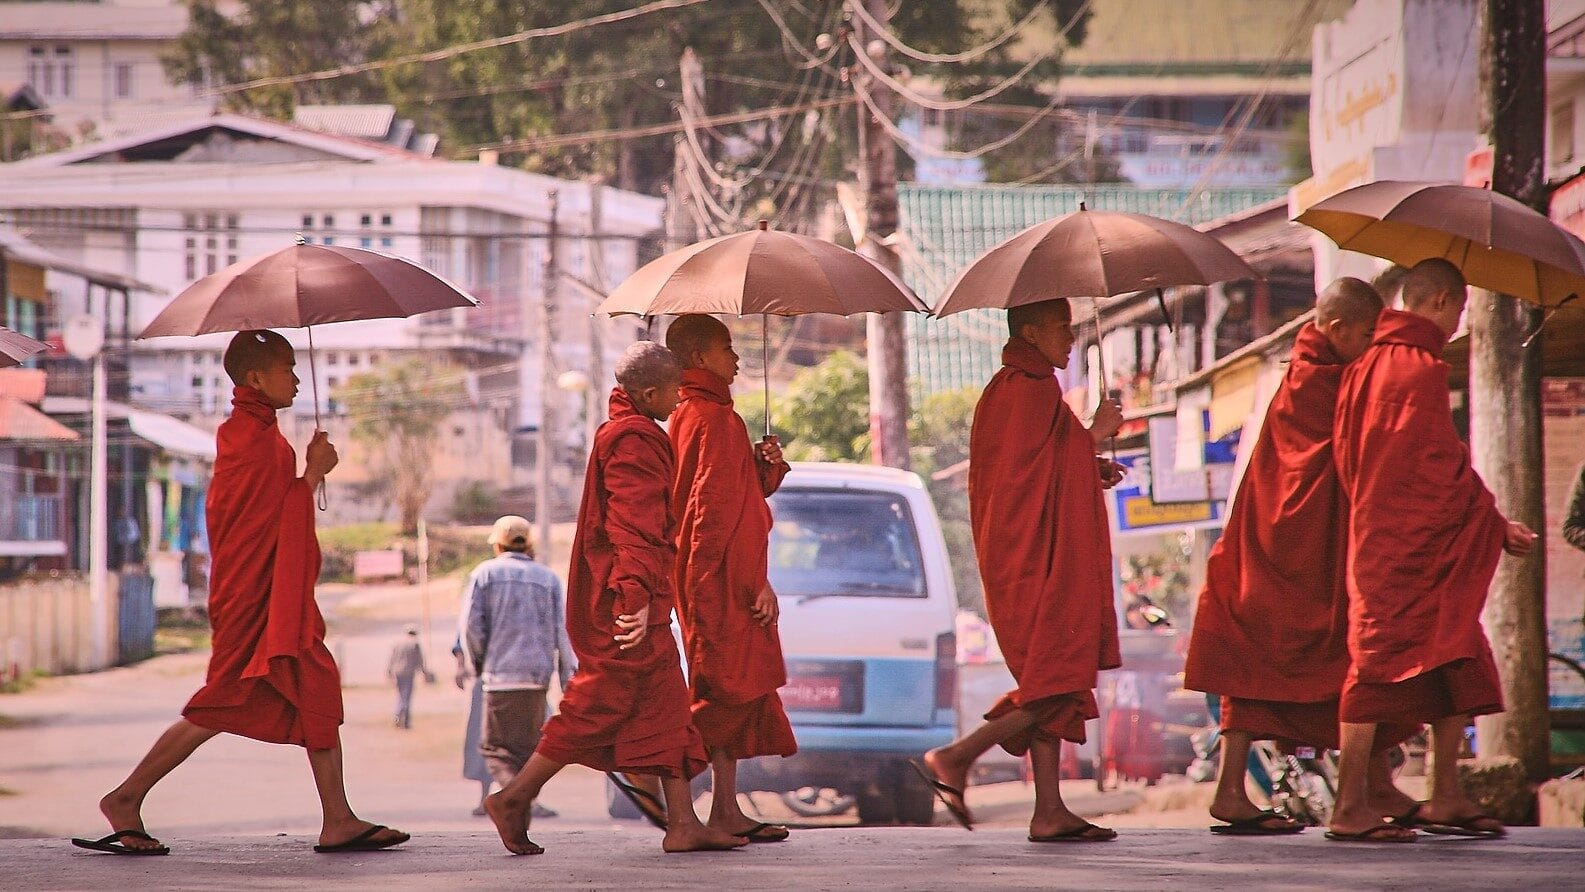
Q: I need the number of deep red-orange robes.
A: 6